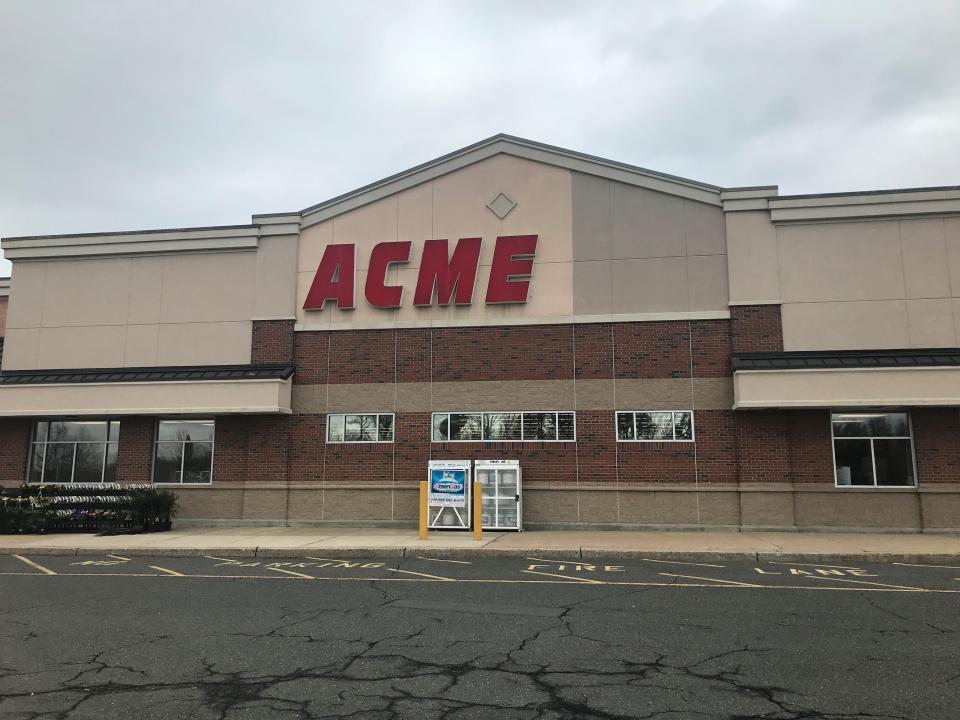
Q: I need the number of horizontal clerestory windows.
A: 3